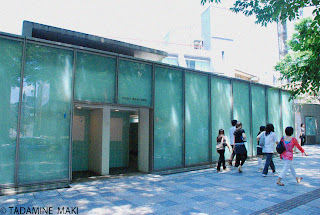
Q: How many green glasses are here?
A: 11